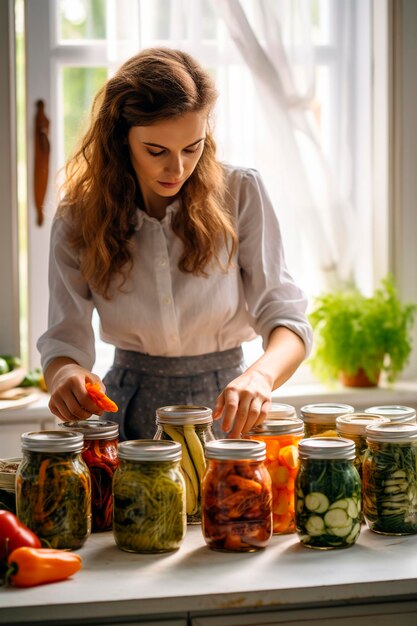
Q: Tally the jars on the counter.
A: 12